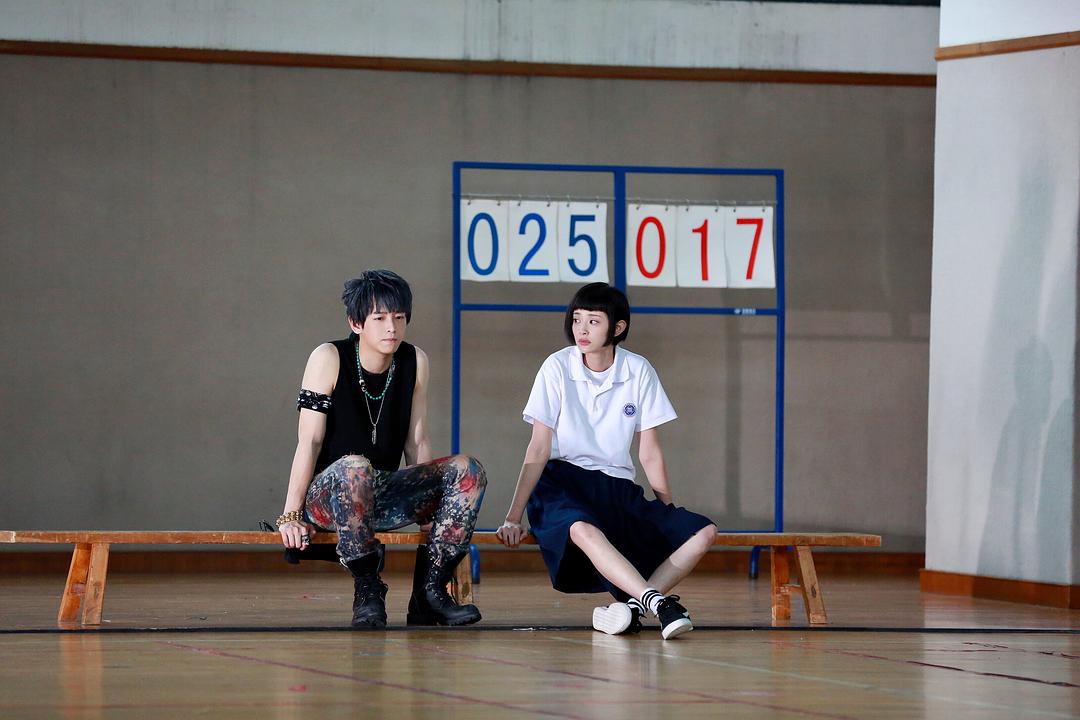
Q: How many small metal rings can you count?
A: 12